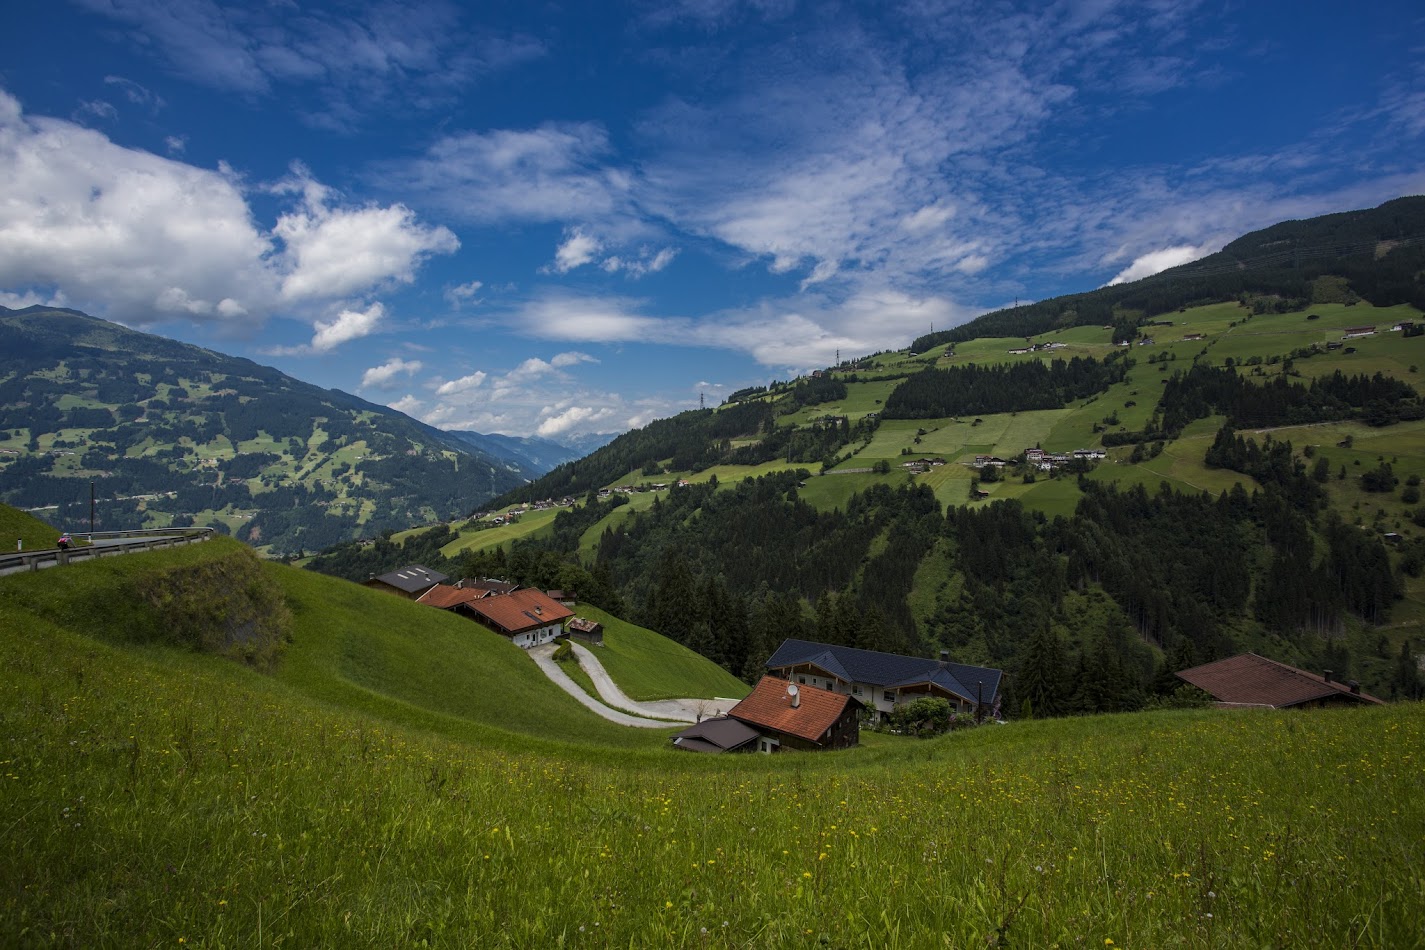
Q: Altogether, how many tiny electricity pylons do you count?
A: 4